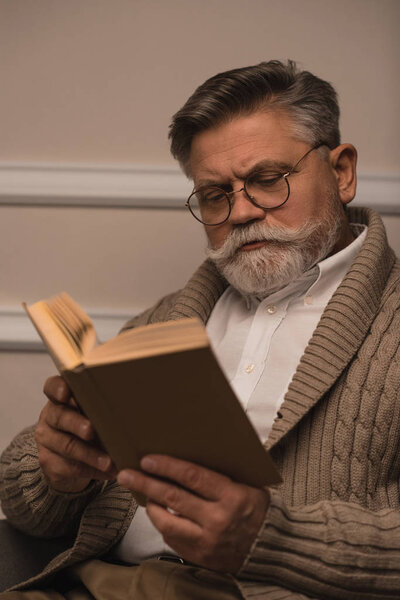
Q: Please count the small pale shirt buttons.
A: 3